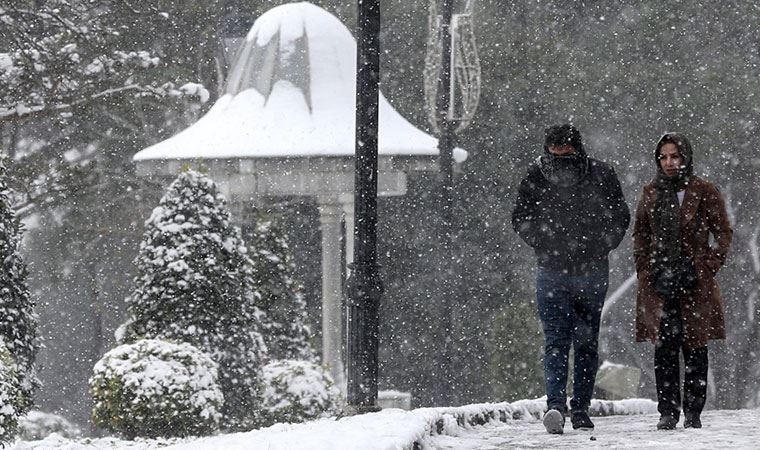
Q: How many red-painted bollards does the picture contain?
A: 0